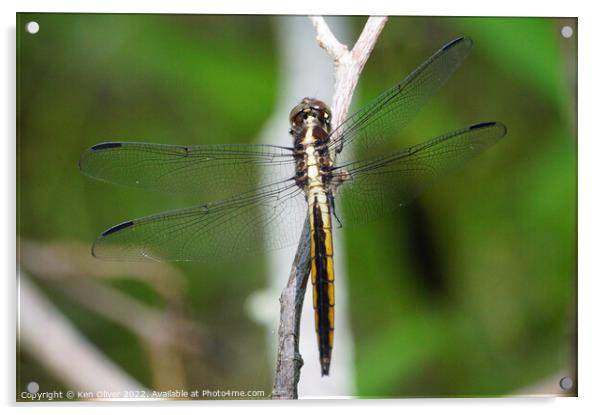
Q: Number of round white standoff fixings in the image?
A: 4